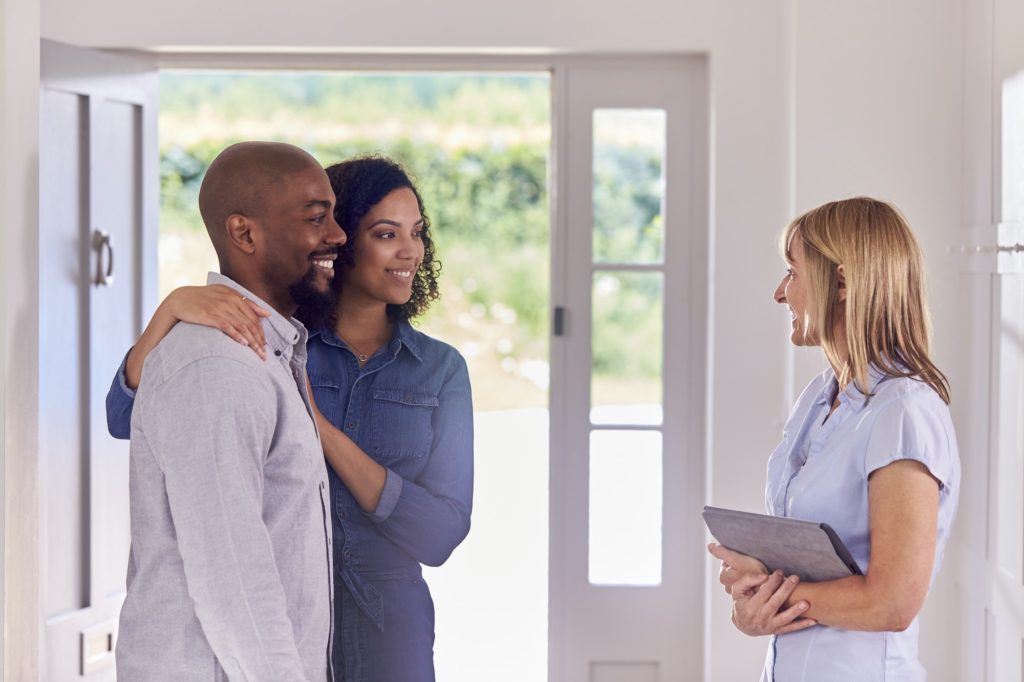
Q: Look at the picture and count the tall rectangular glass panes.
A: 3